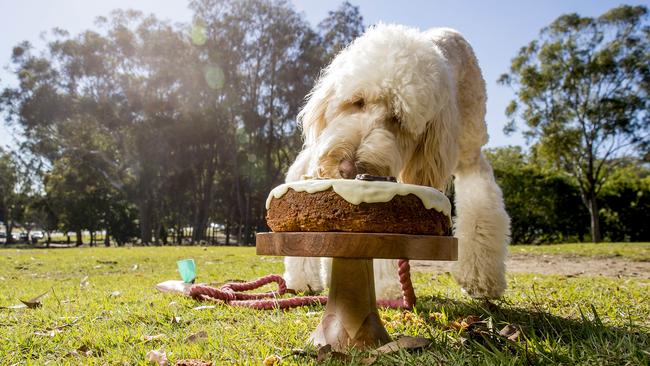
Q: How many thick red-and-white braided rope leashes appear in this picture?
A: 1